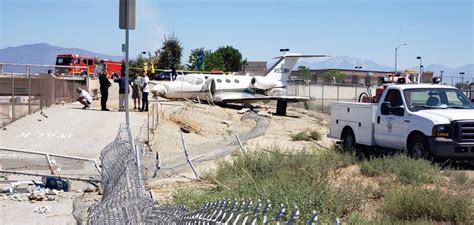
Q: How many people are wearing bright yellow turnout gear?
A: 2